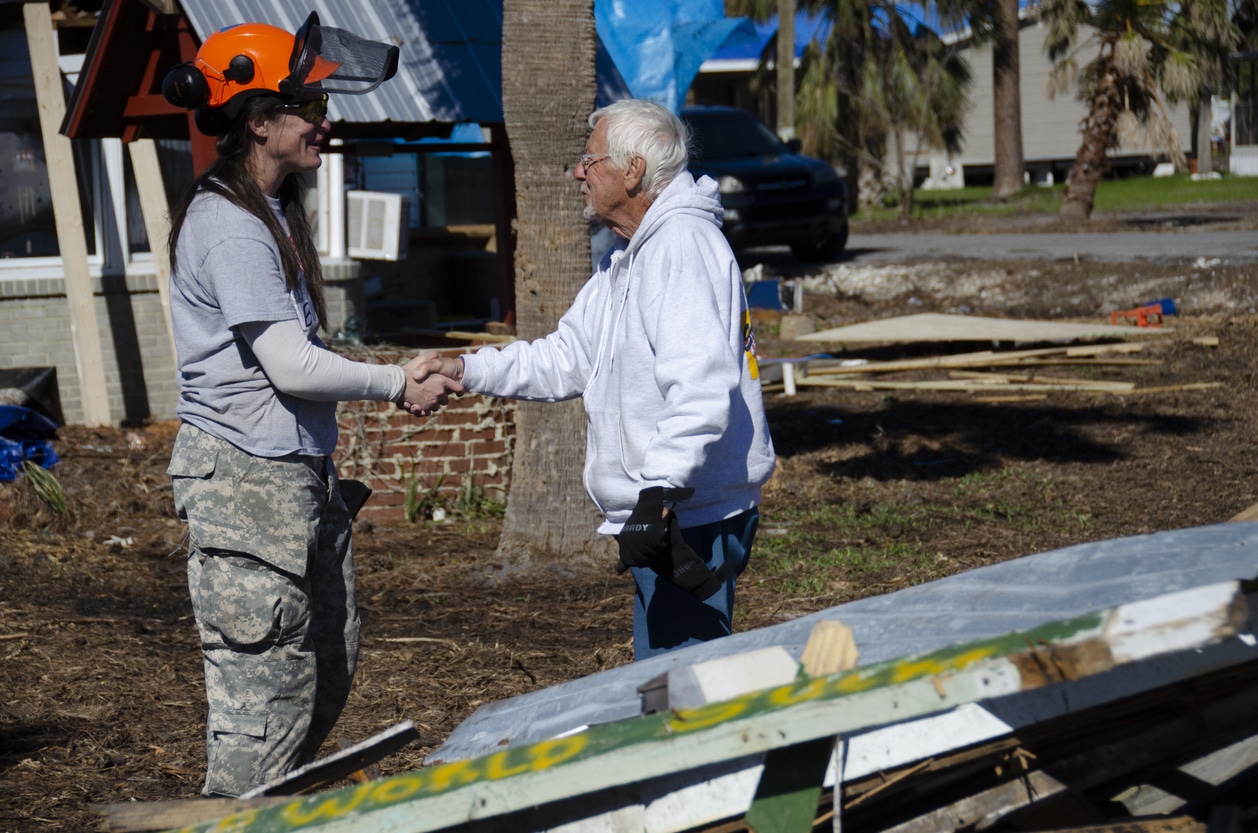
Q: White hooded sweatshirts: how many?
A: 1